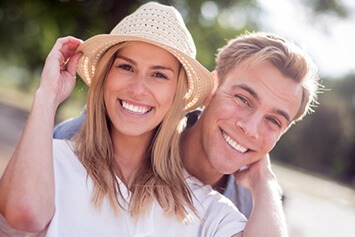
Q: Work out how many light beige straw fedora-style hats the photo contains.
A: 1